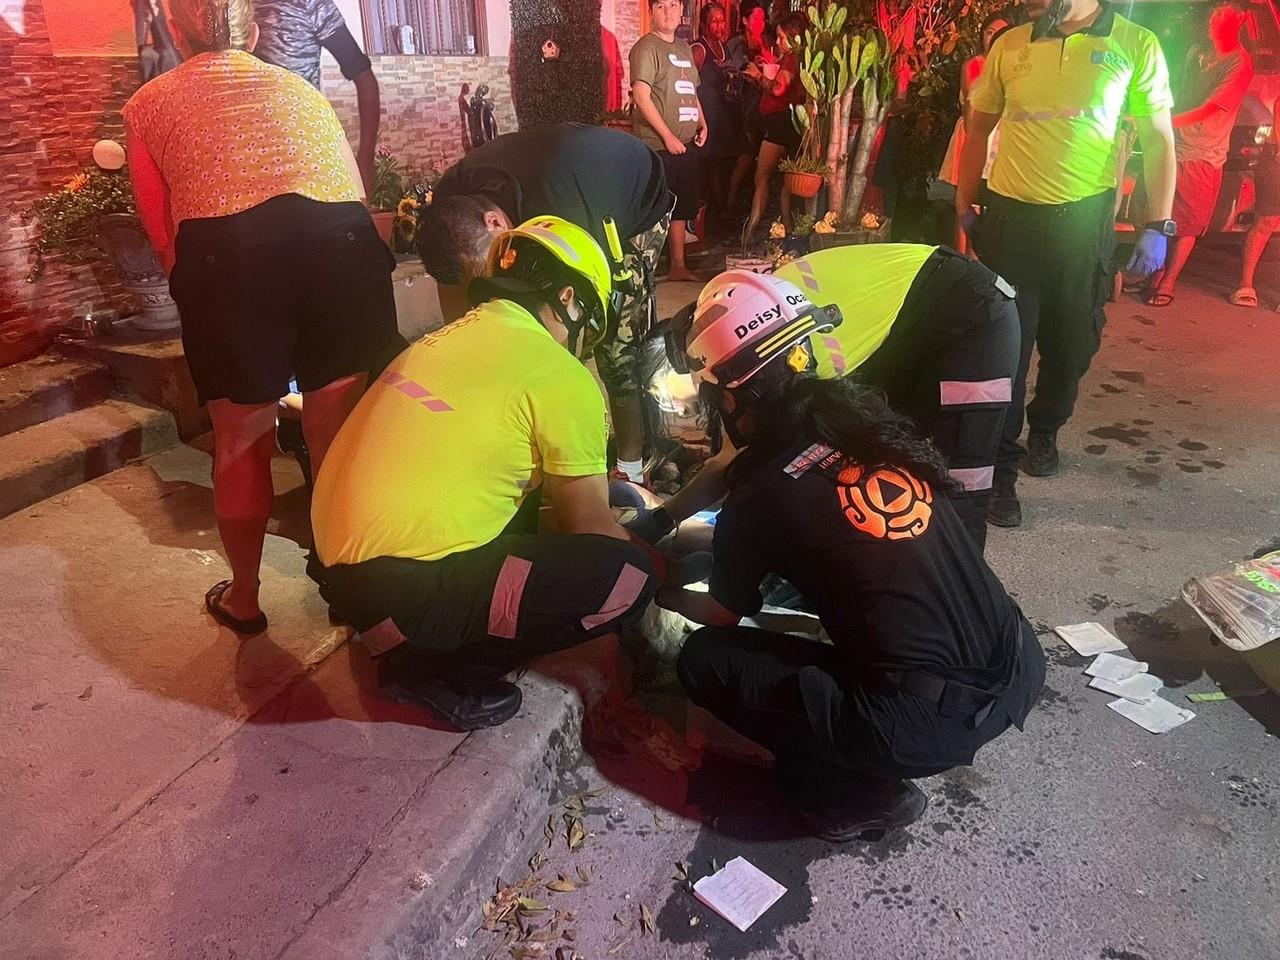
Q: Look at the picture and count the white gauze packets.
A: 5